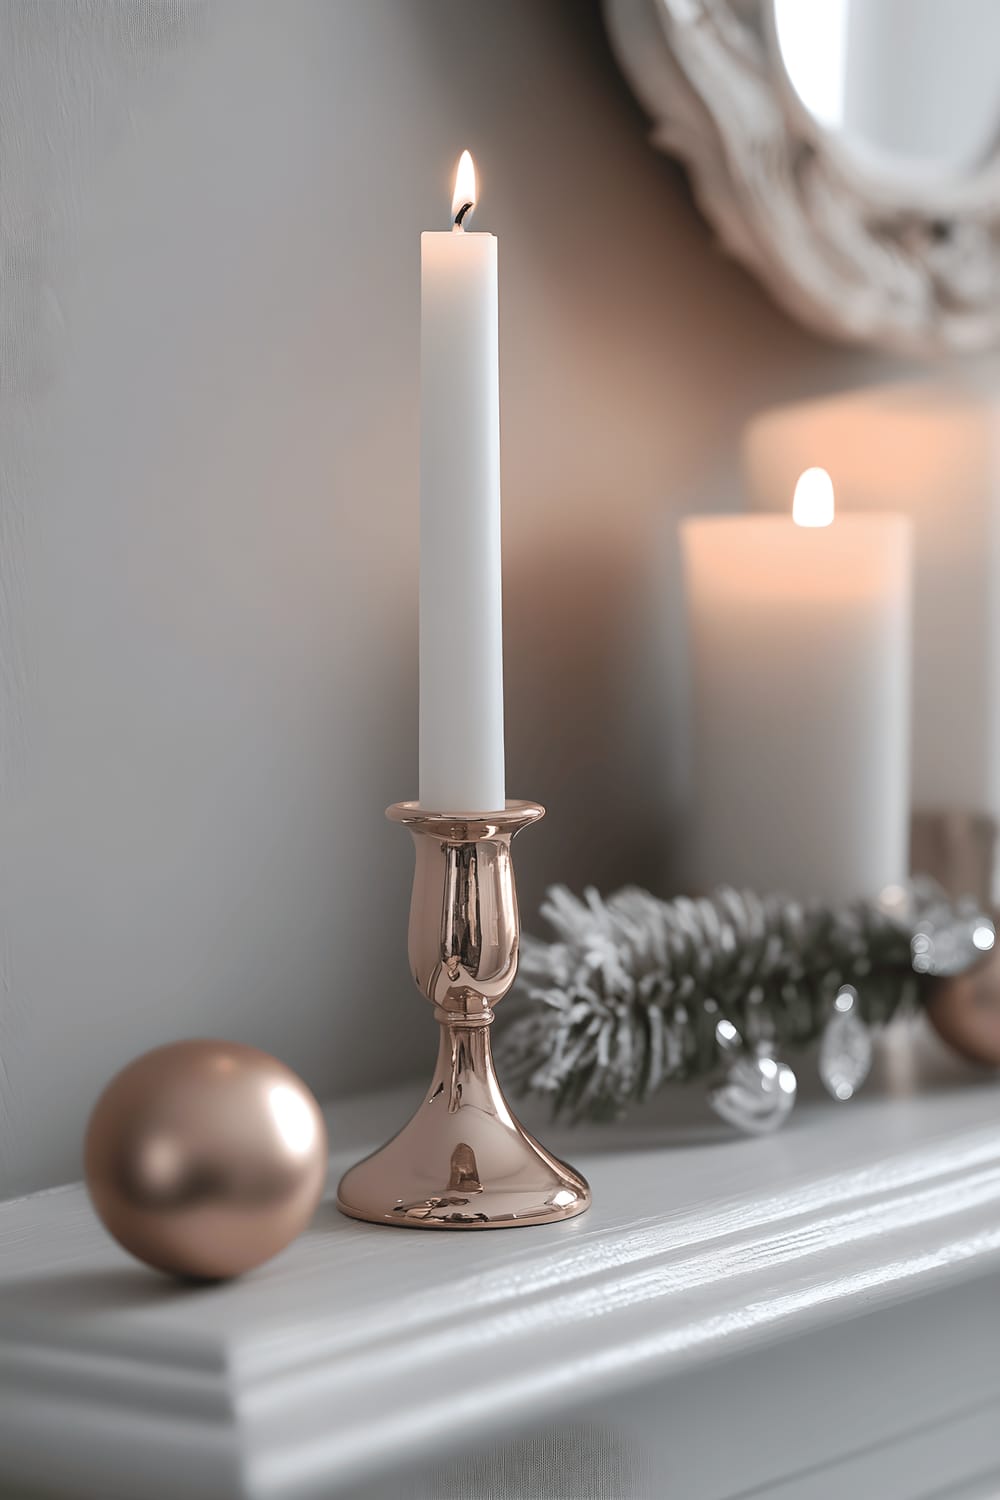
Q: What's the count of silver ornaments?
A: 3